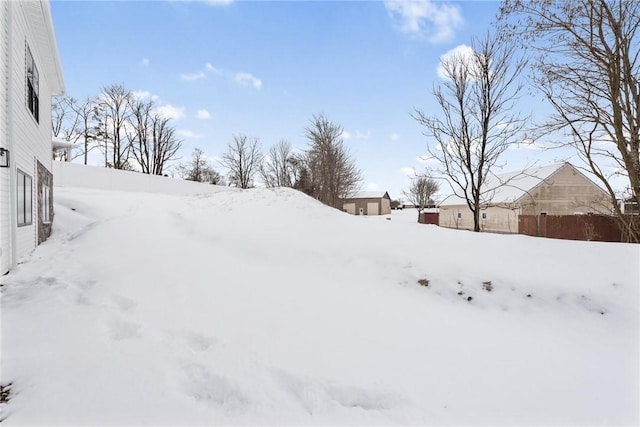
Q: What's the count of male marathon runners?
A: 0